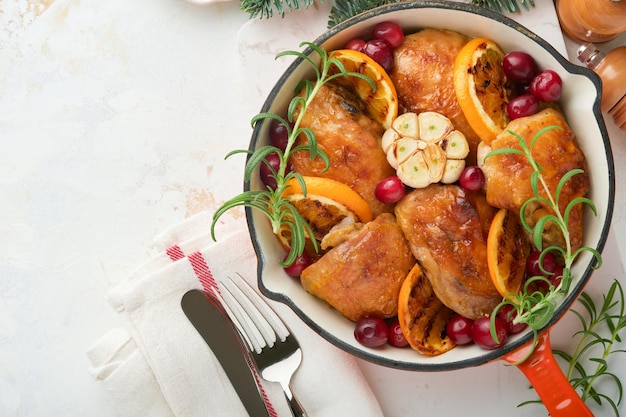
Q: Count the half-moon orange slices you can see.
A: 5